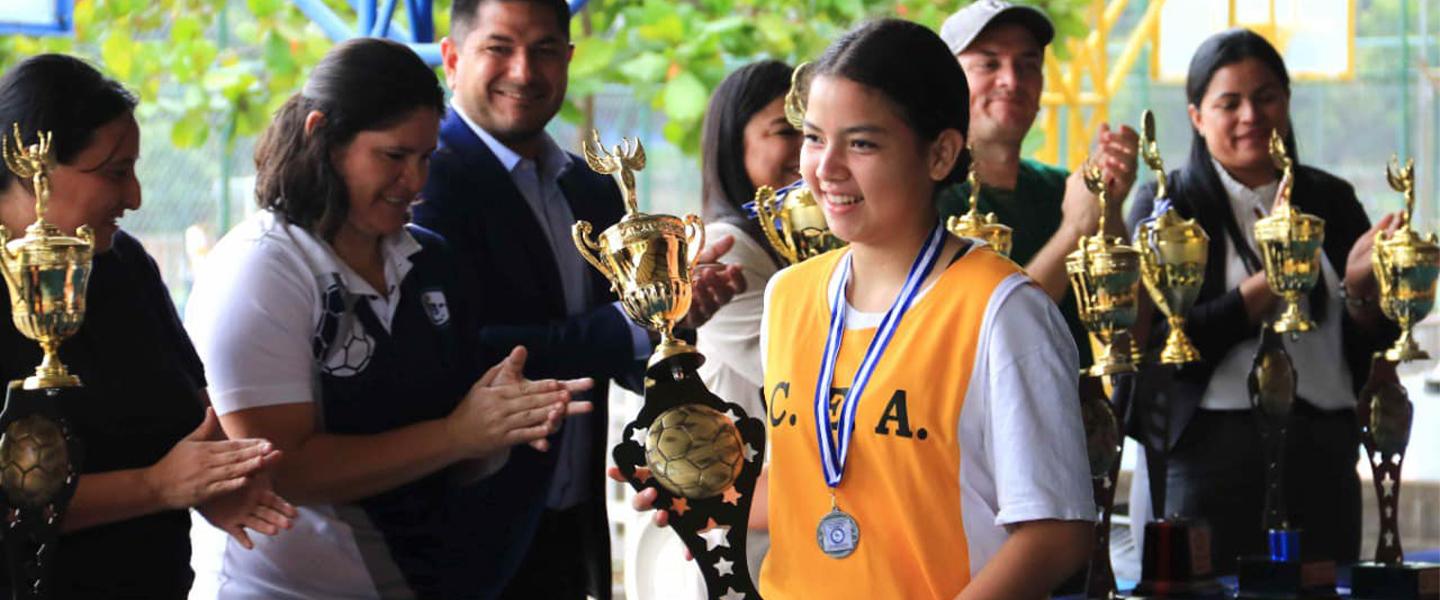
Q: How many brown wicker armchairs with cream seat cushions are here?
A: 0